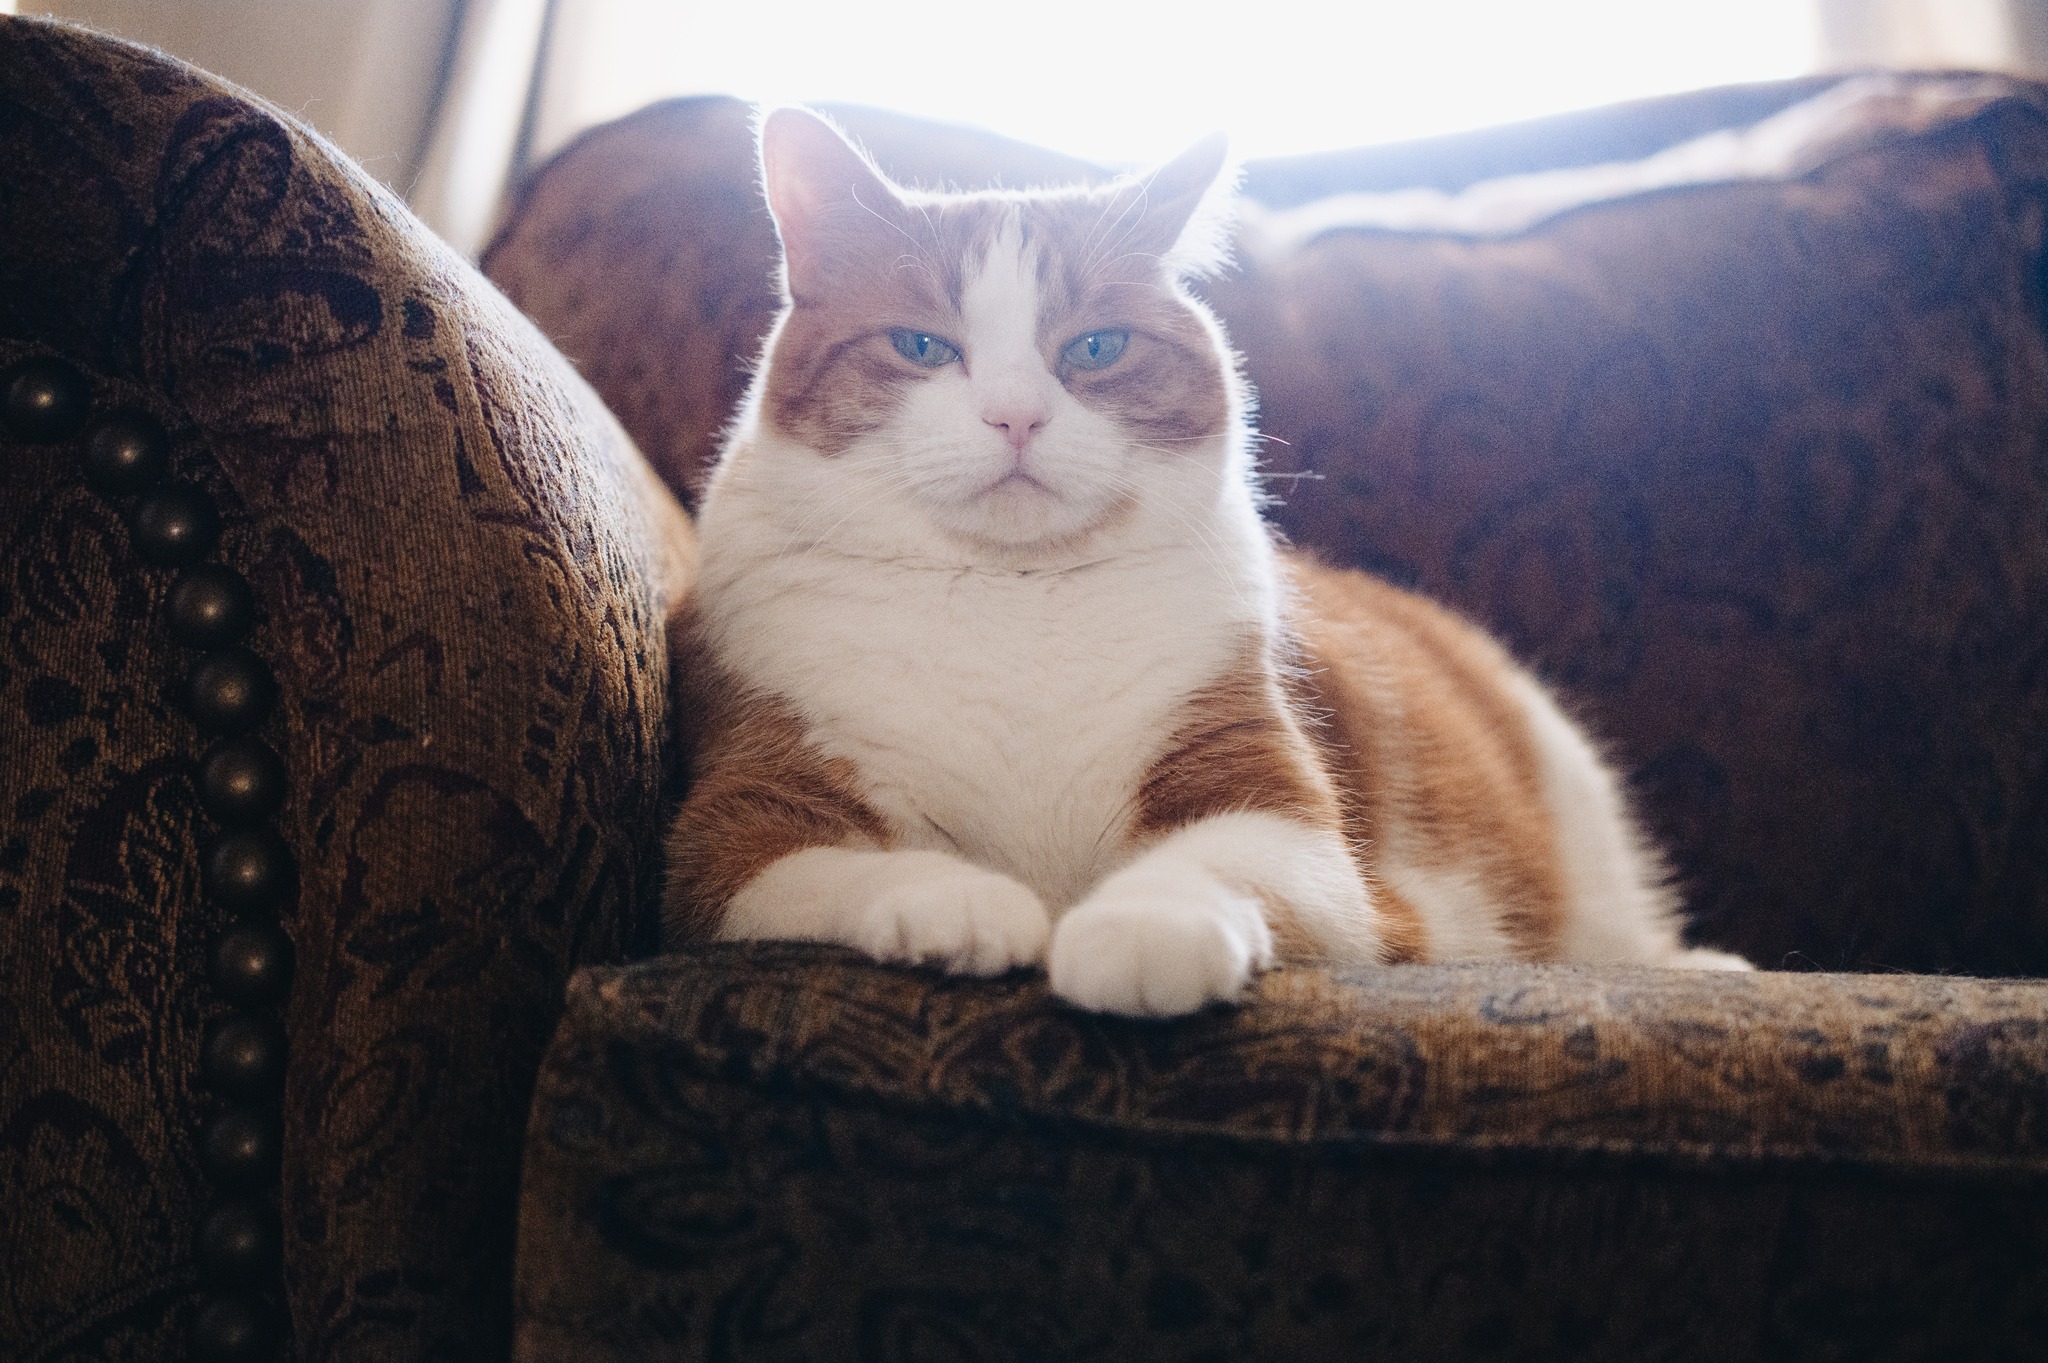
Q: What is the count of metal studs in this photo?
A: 12